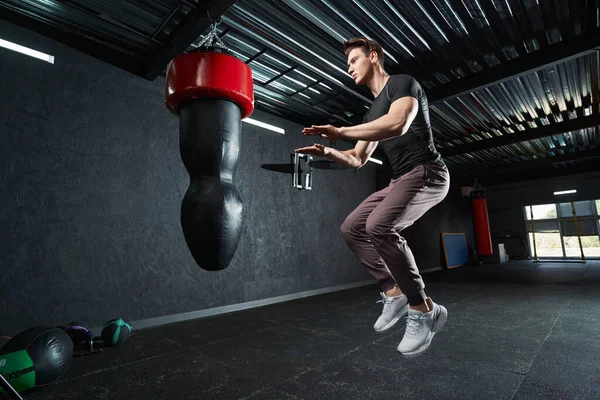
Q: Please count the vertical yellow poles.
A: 2